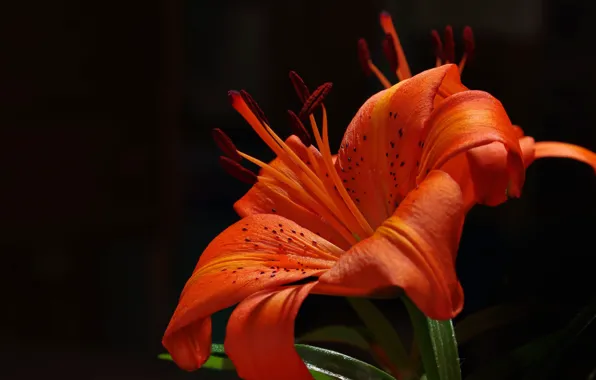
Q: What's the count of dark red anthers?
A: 11